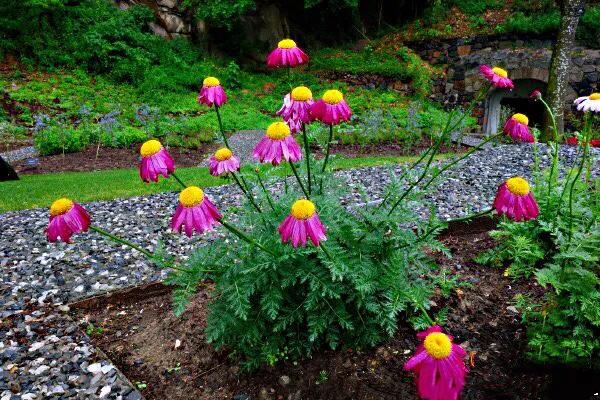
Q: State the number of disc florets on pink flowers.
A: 14